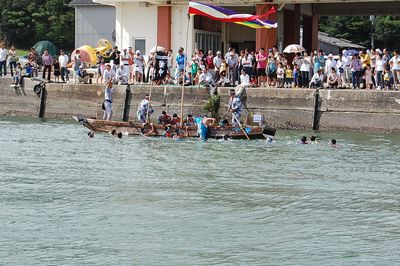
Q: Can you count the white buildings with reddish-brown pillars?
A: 1